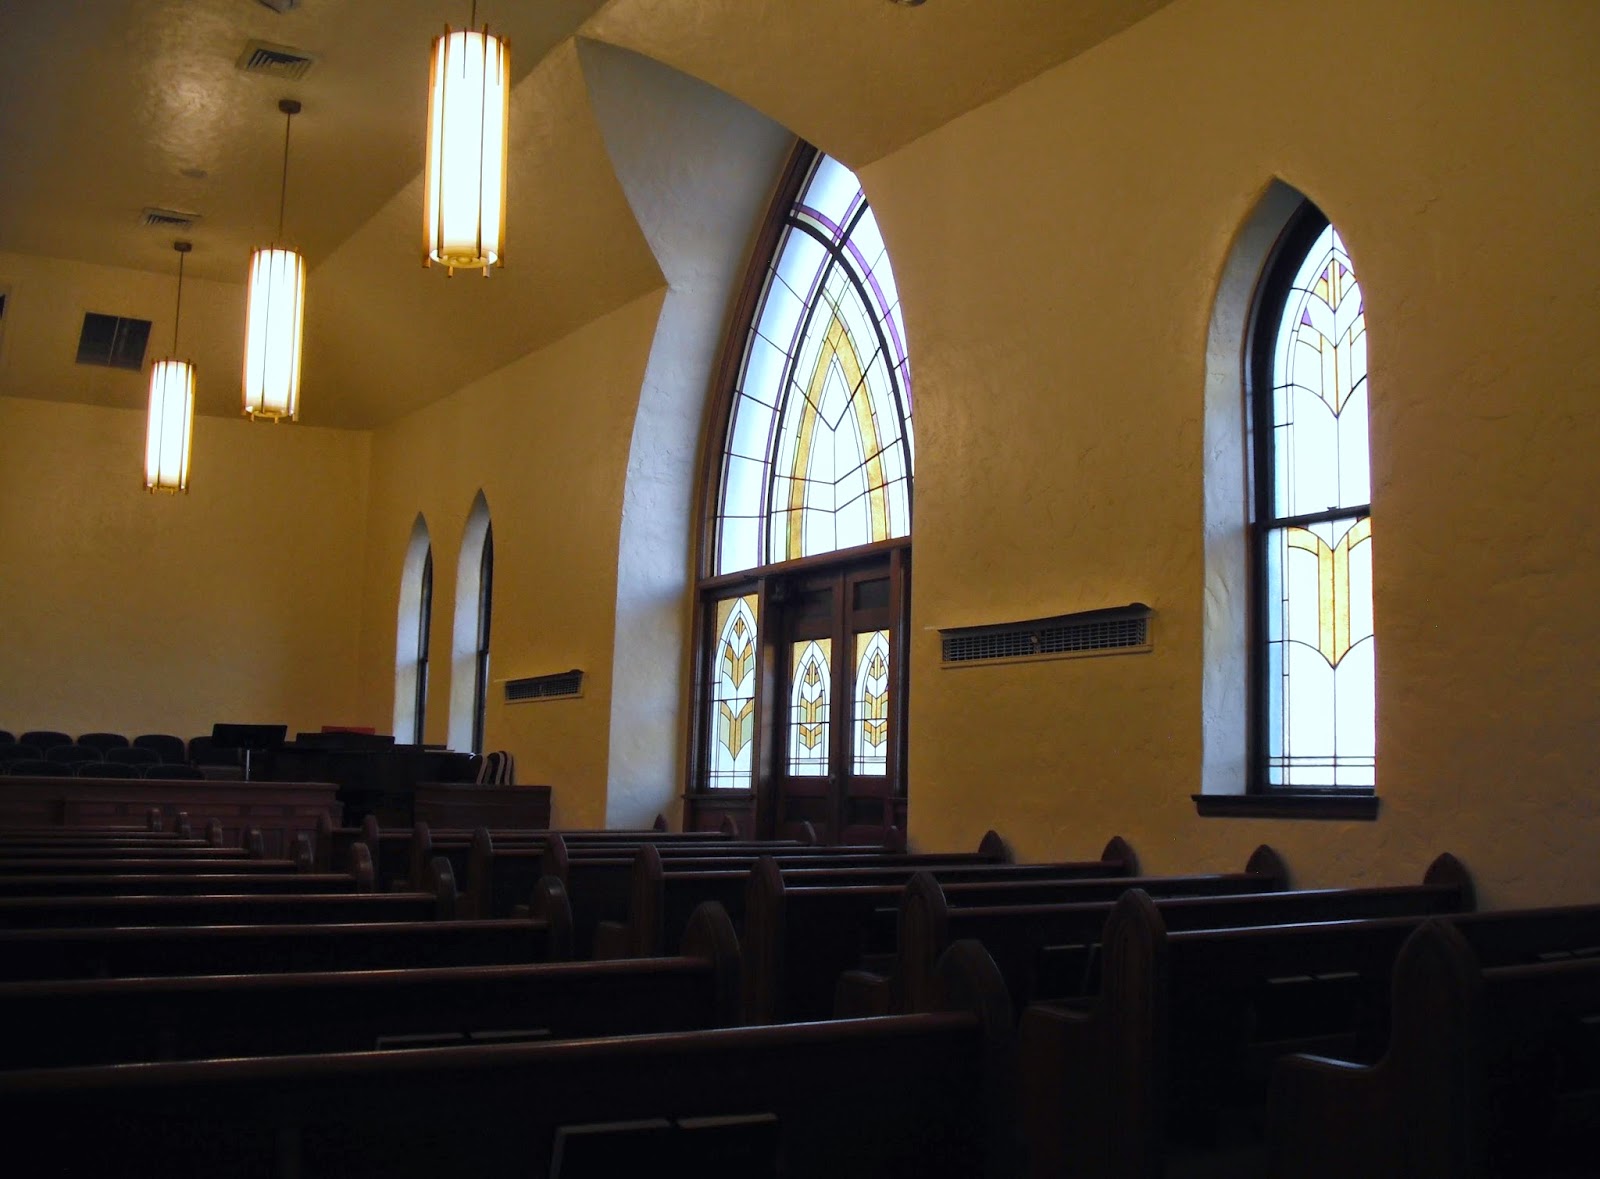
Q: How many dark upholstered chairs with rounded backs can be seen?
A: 11